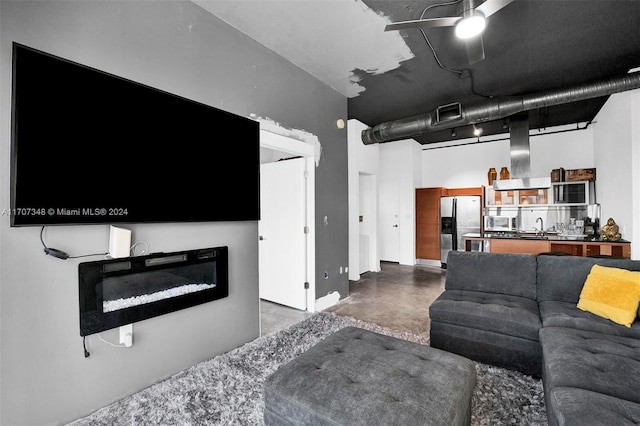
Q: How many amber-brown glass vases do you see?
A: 2